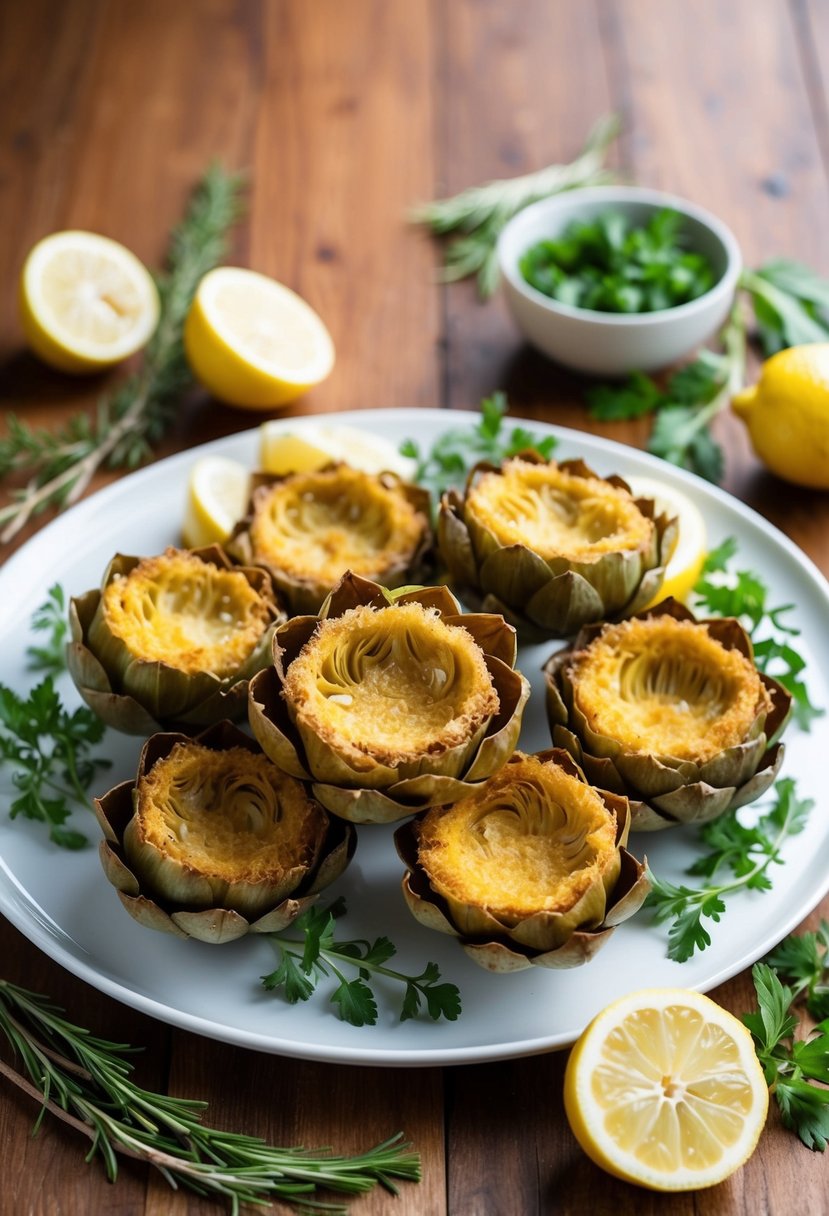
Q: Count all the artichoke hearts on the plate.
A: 7